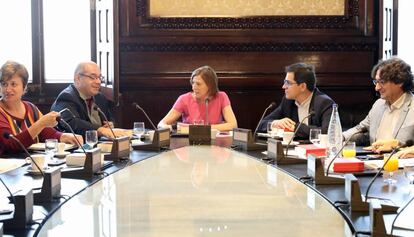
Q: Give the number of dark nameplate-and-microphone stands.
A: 11